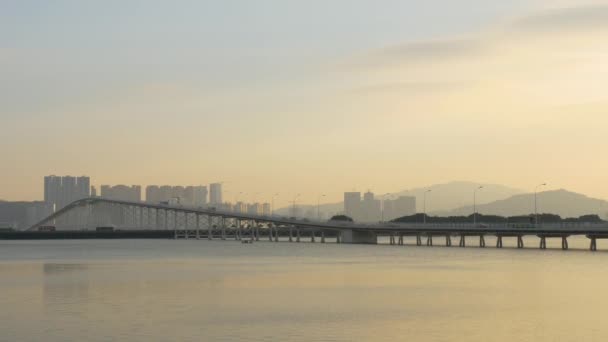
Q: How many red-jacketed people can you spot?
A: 0